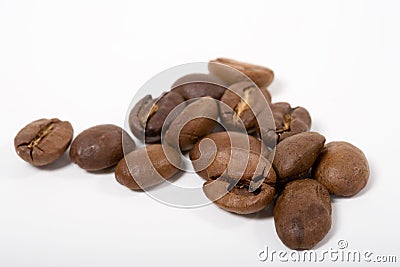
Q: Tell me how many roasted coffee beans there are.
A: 14